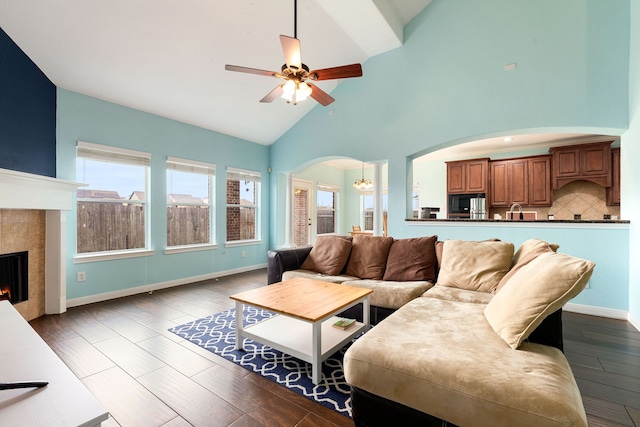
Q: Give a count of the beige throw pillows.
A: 3